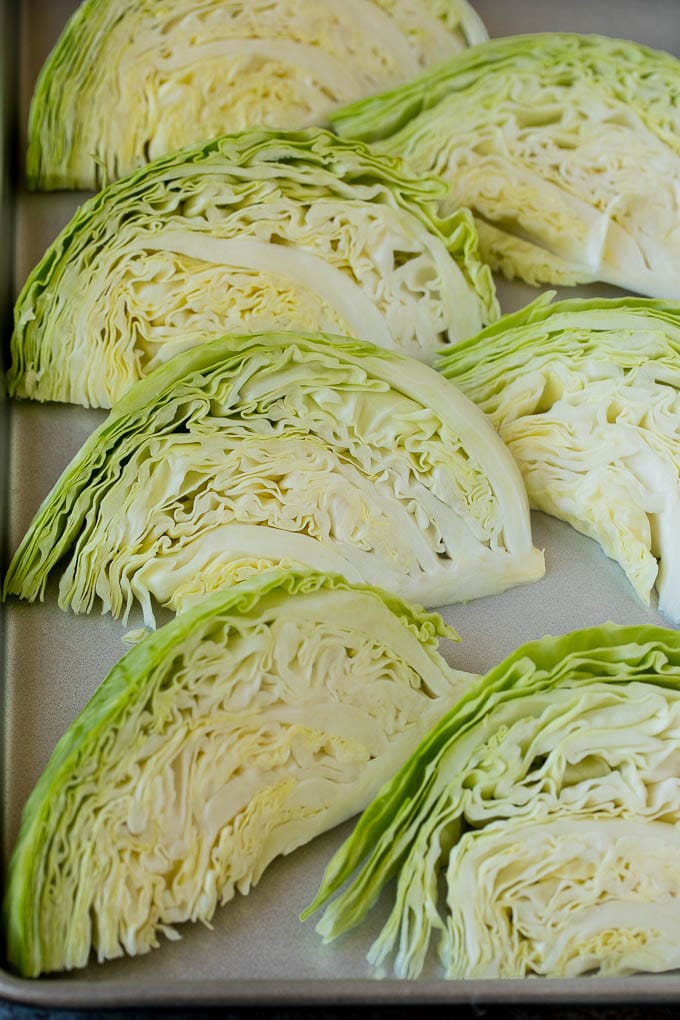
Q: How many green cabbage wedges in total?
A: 7